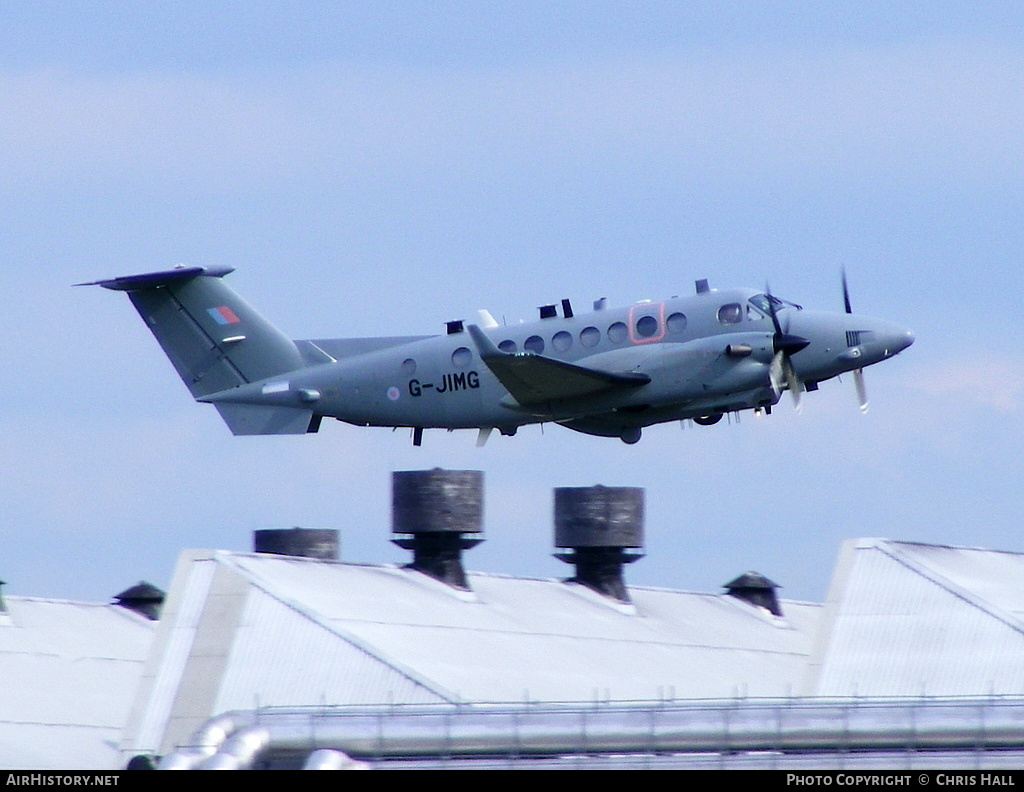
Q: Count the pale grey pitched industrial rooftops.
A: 3